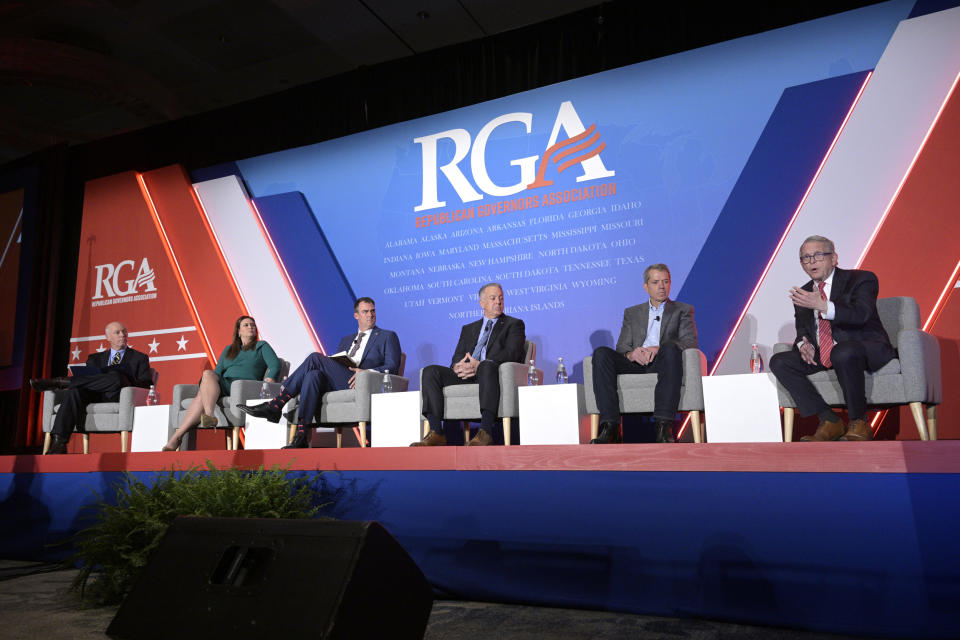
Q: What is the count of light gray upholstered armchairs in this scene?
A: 6